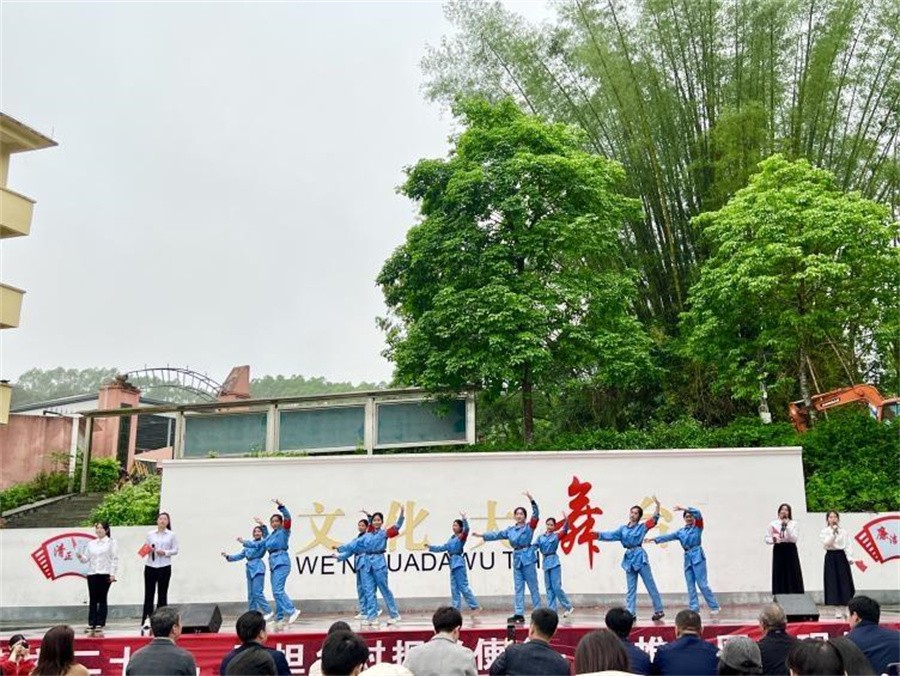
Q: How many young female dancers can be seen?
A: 9